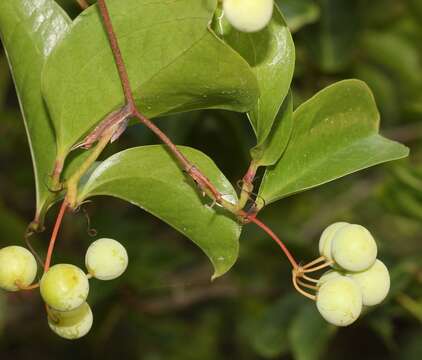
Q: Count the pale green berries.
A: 10